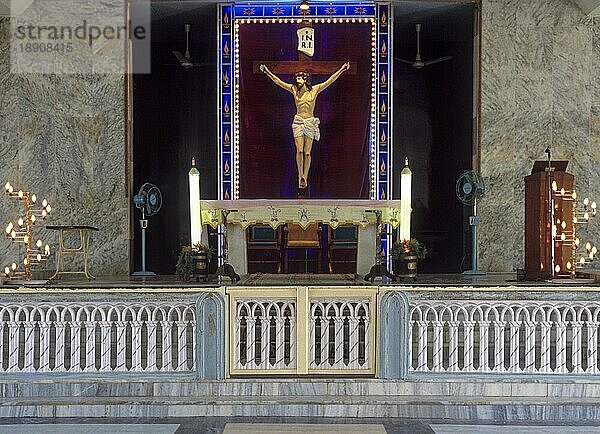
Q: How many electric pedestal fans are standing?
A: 2